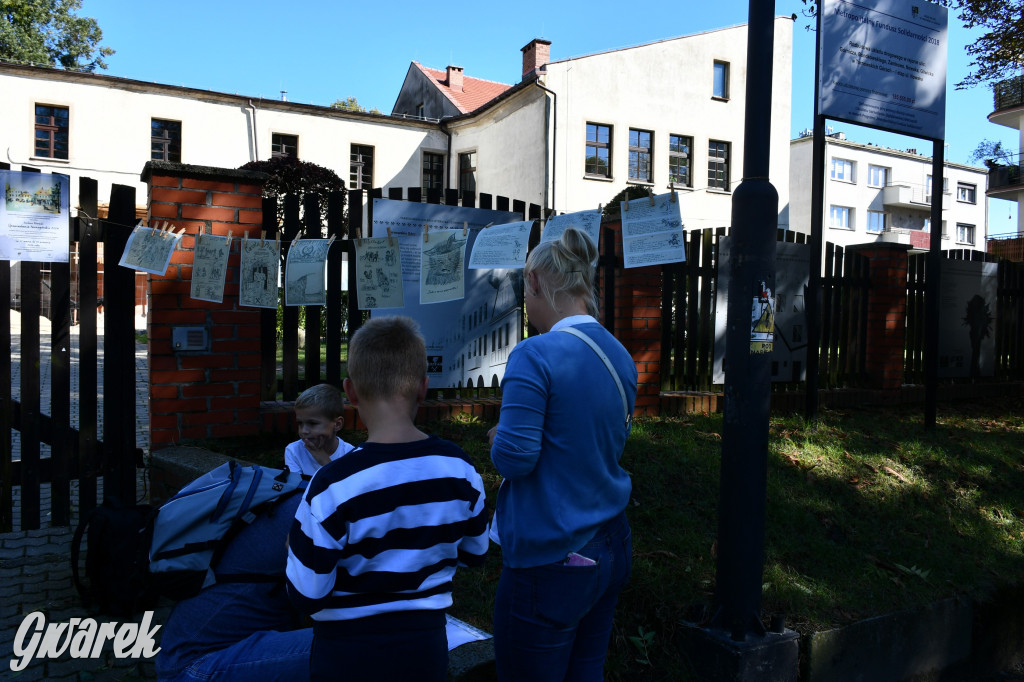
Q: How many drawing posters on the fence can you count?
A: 9